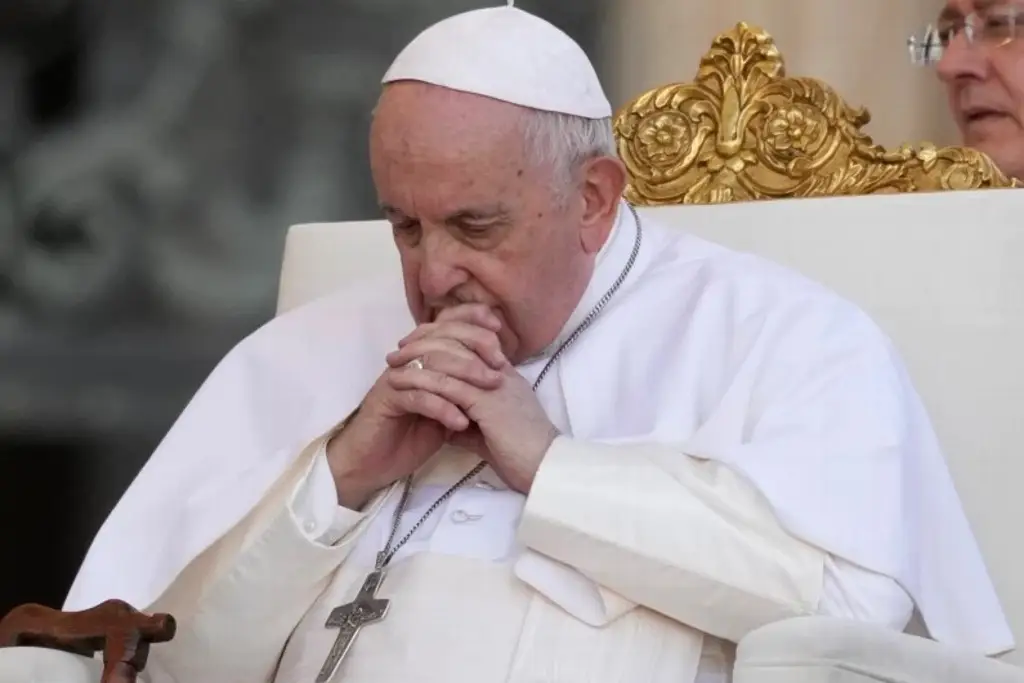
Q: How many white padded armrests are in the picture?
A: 2